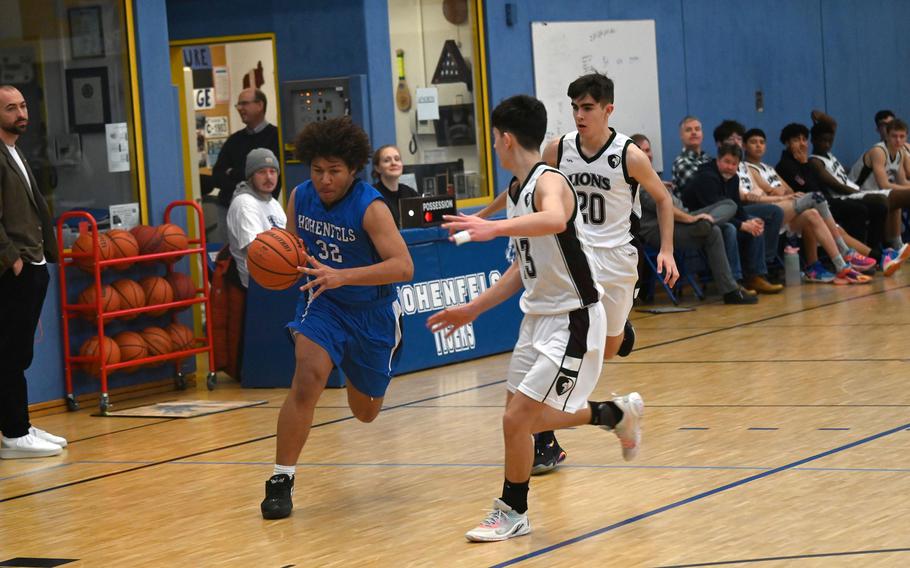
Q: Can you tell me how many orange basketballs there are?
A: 13